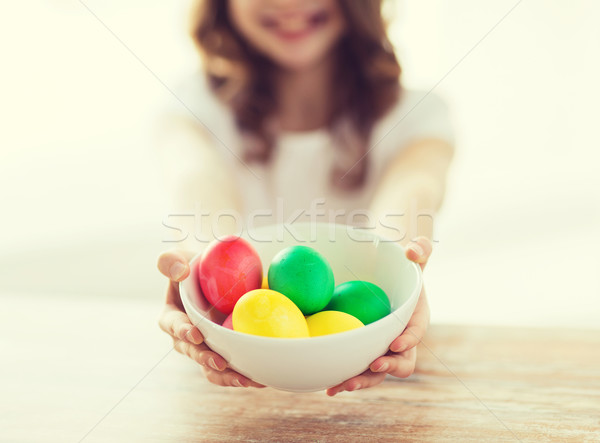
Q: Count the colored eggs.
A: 7